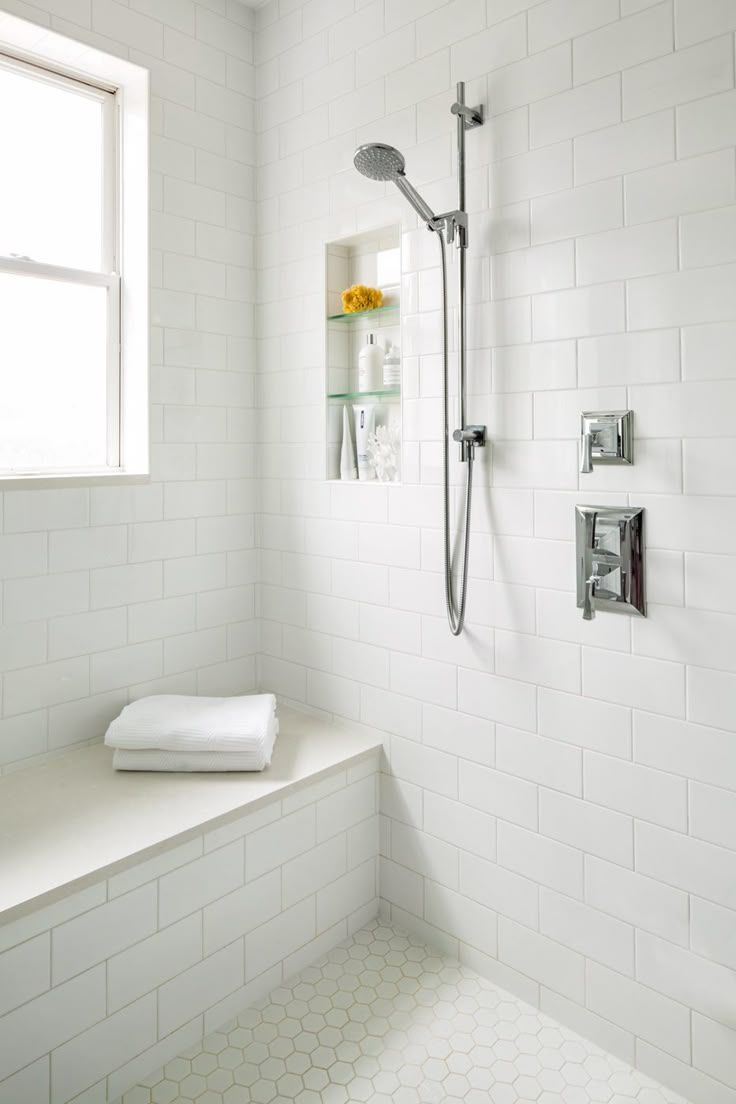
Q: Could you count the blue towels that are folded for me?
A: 0